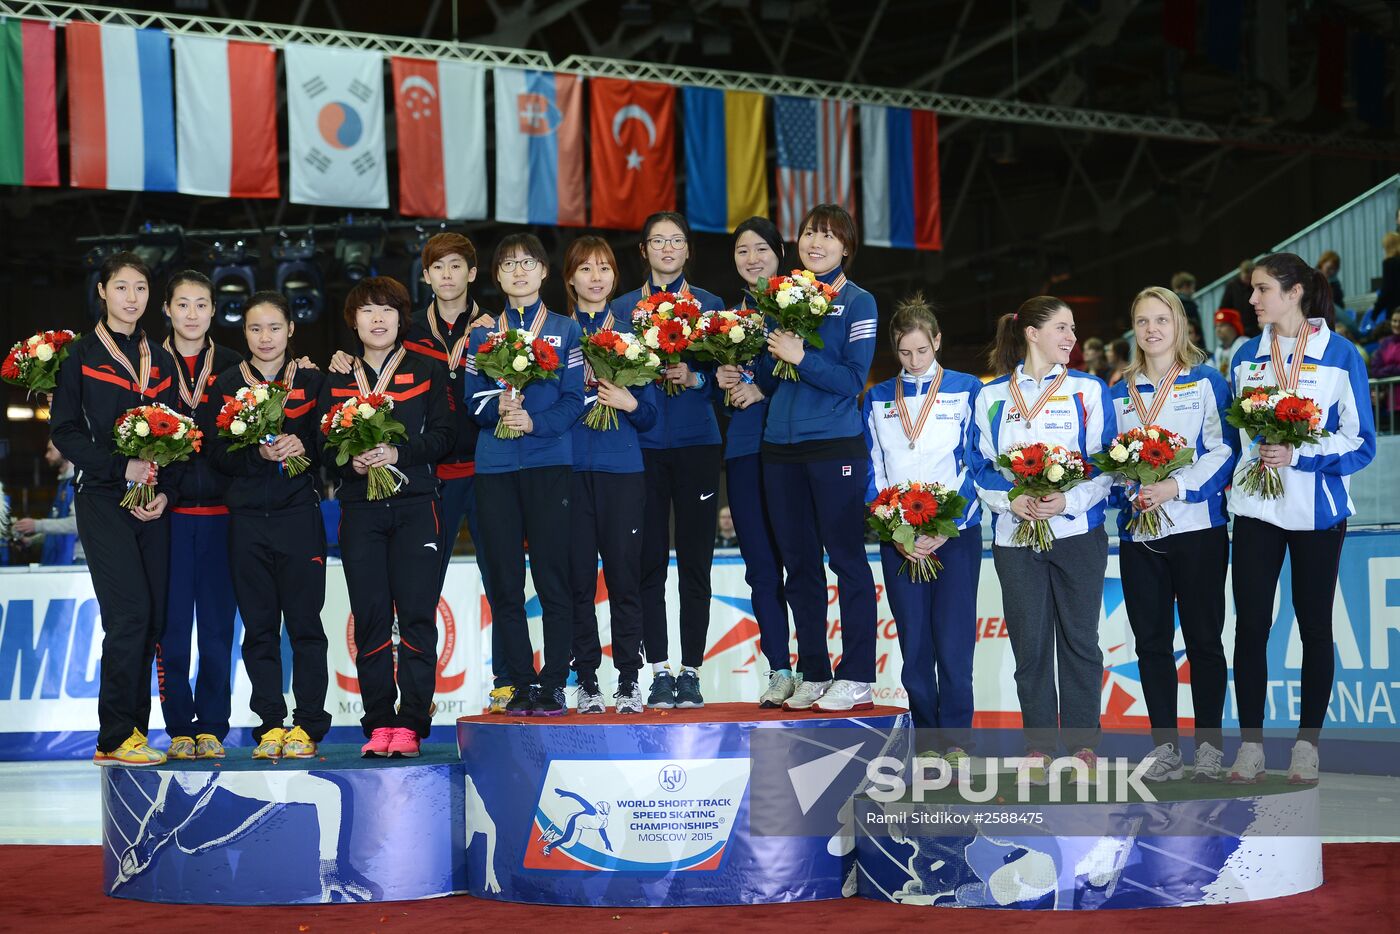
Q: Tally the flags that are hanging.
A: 10